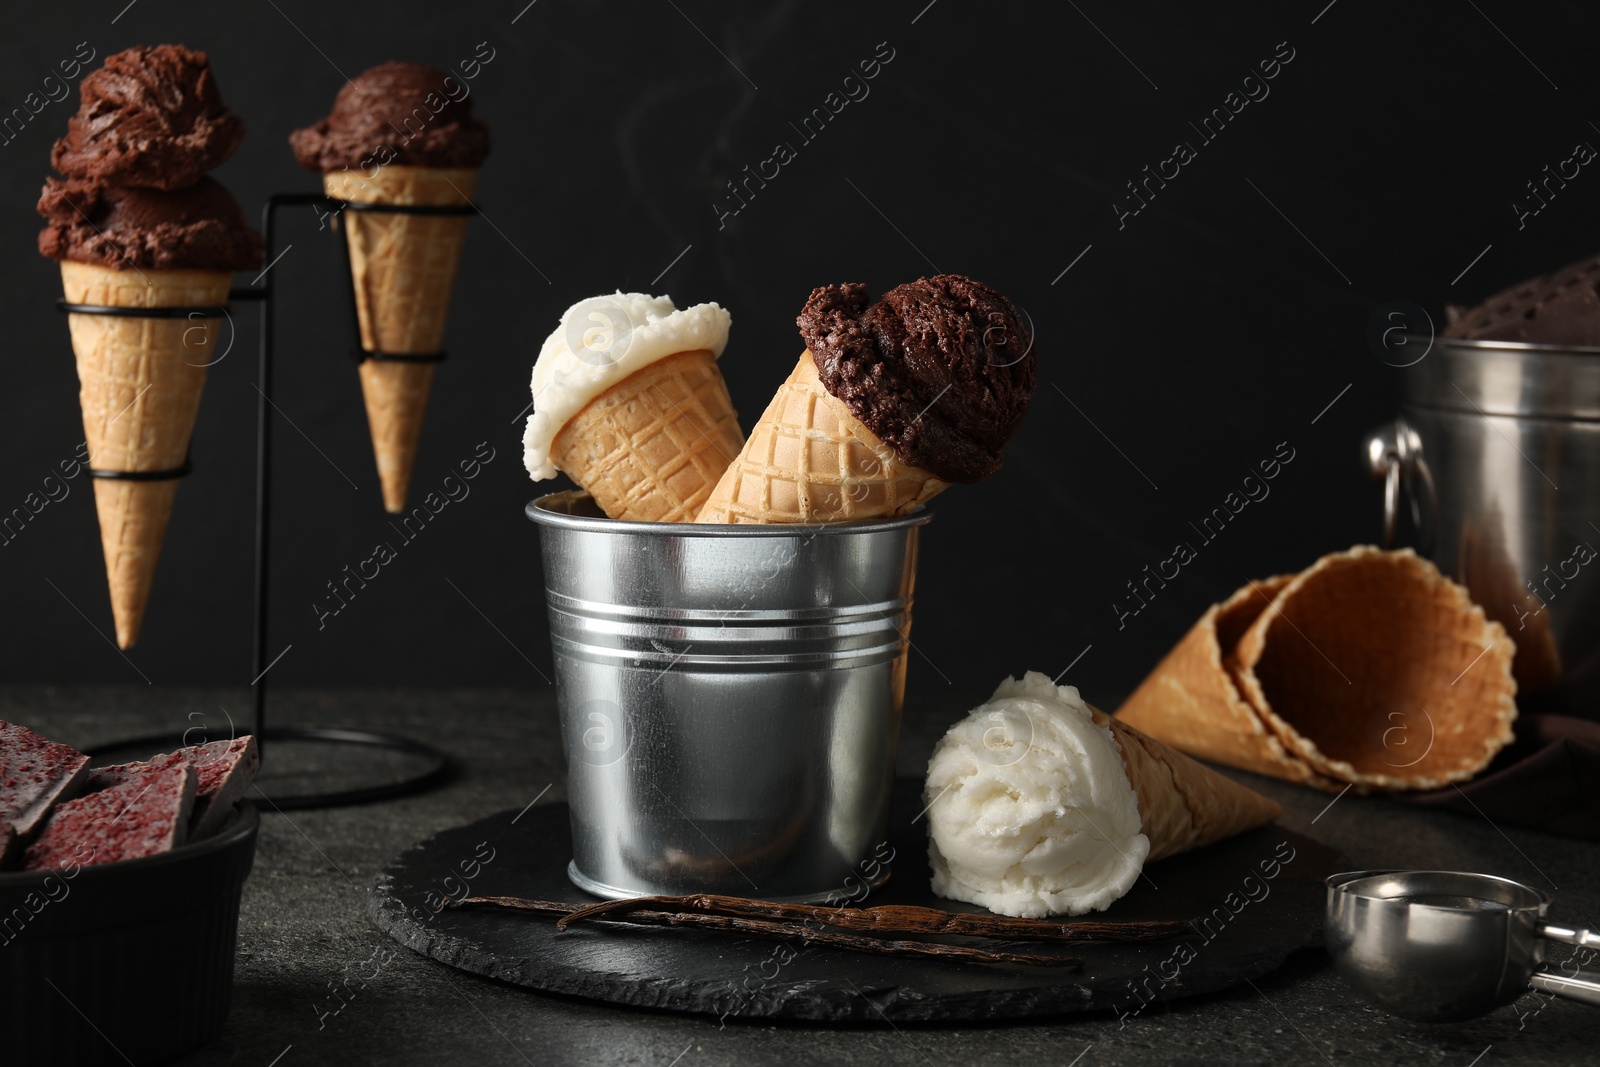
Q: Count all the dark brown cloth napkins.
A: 1